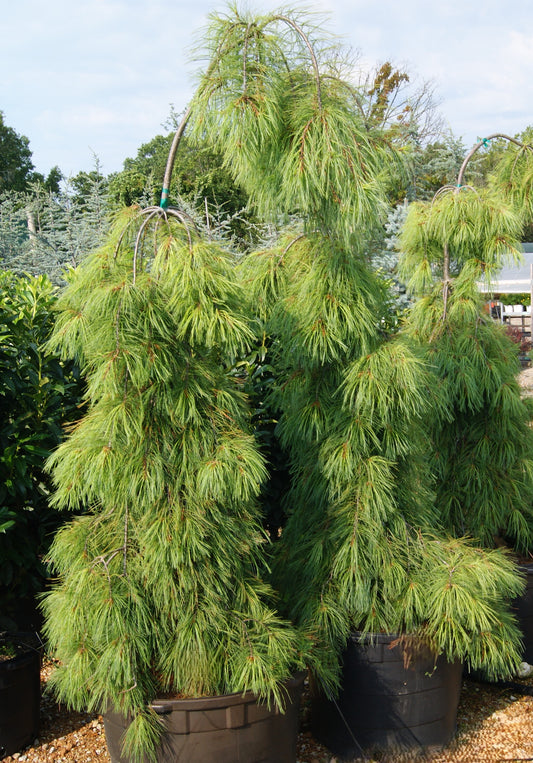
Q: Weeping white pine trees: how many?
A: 3